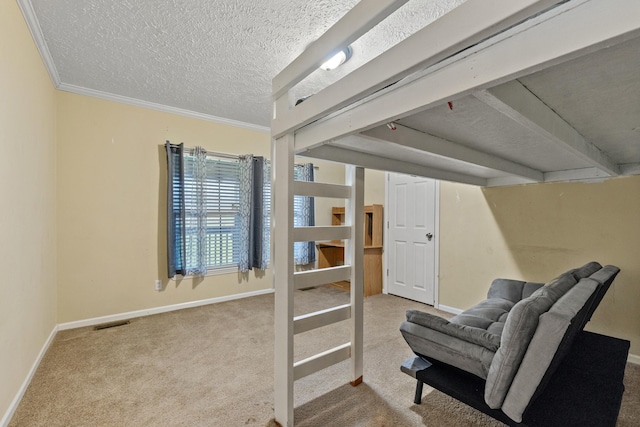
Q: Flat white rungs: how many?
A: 5